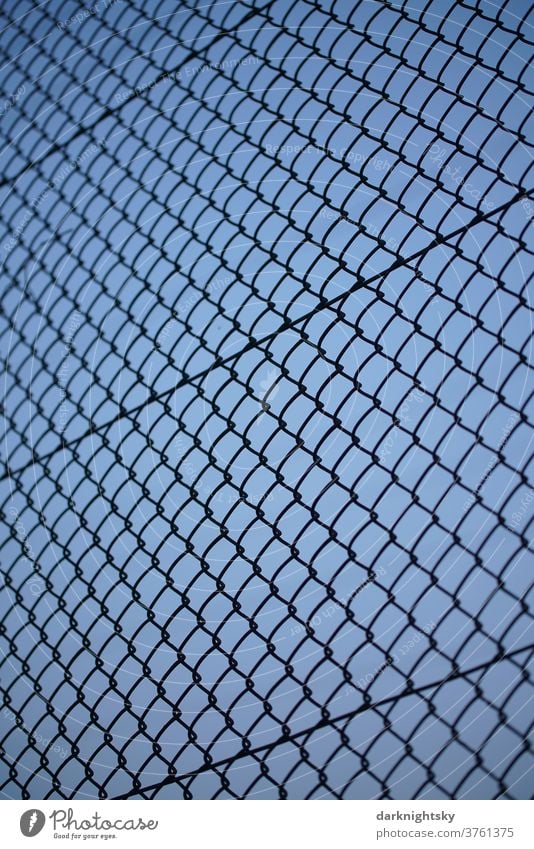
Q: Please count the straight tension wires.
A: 3